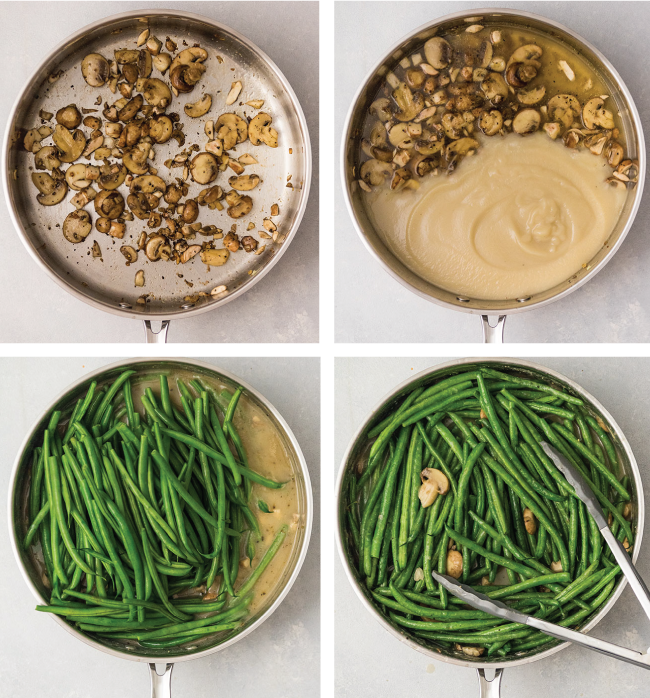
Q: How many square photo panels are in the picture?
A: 4